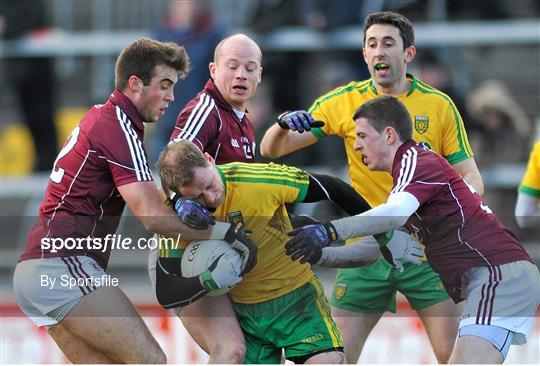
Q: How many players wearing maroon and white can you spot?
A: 3